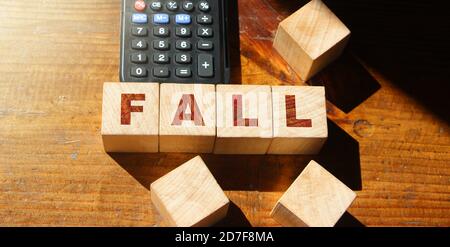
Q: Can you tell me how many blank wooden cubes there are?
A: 3